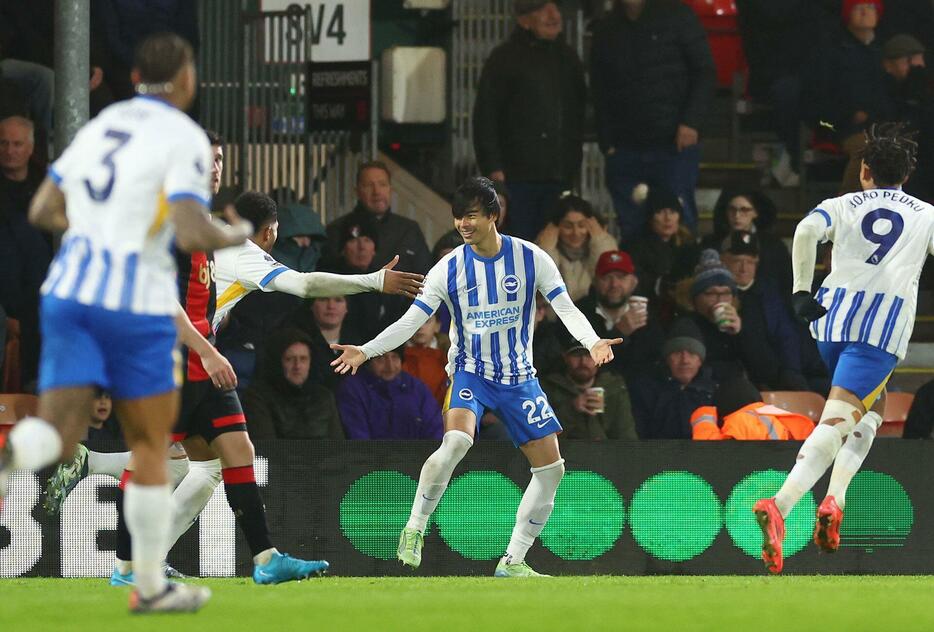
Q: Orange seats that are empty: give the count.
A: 3